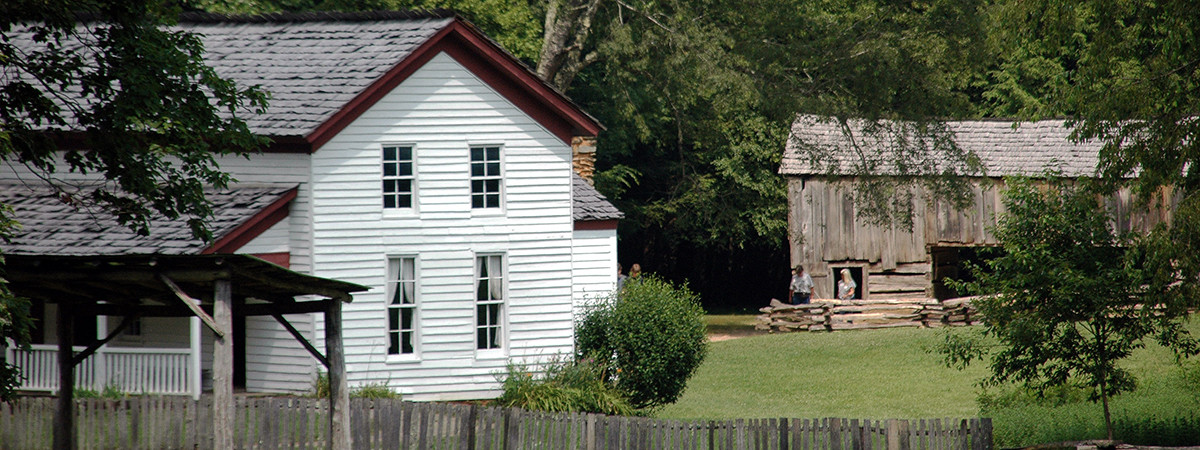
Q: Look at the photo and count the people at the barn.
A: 2